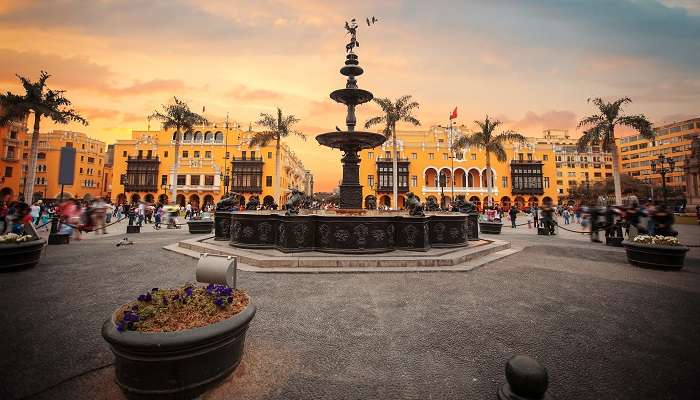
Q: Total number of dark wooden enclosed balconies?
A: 4